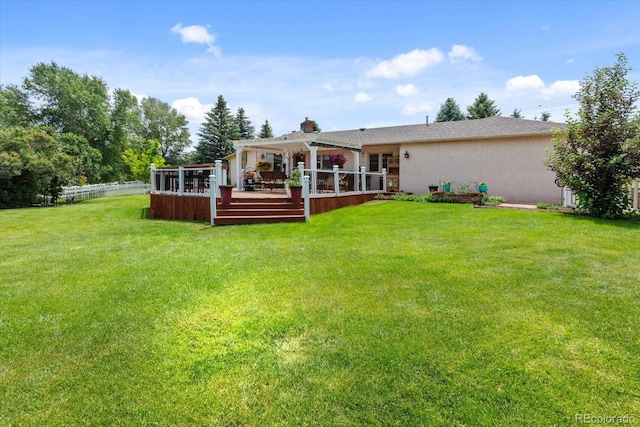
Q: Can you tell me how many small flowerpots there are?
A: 3